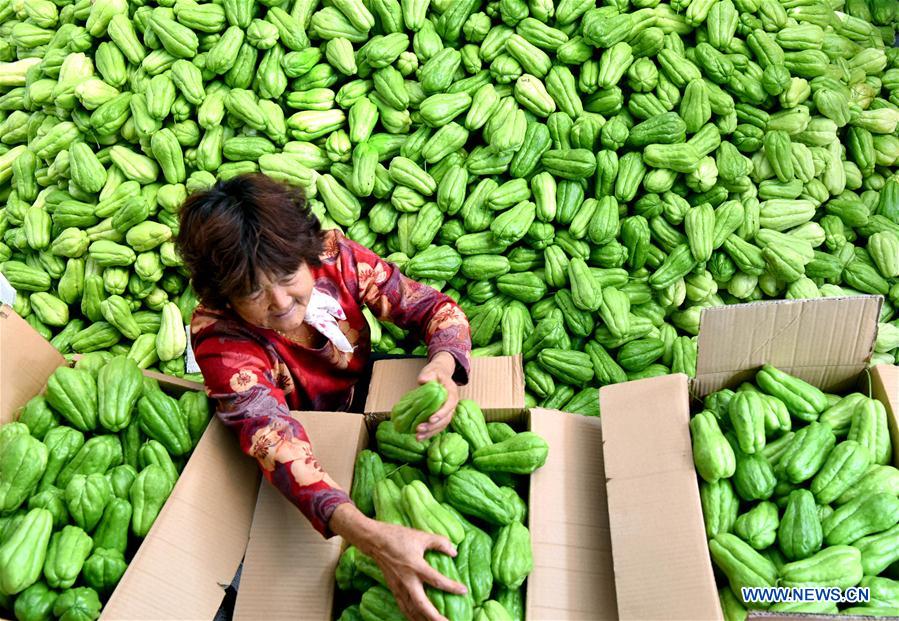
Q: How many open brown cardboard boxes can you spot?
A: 3